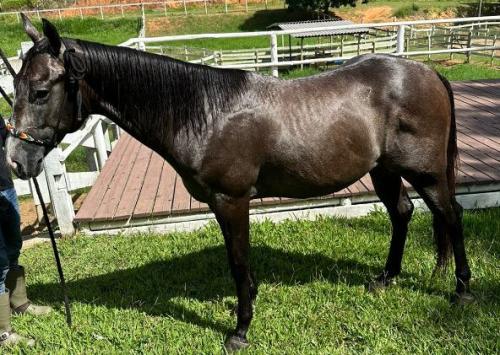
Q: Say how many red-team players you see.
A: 0